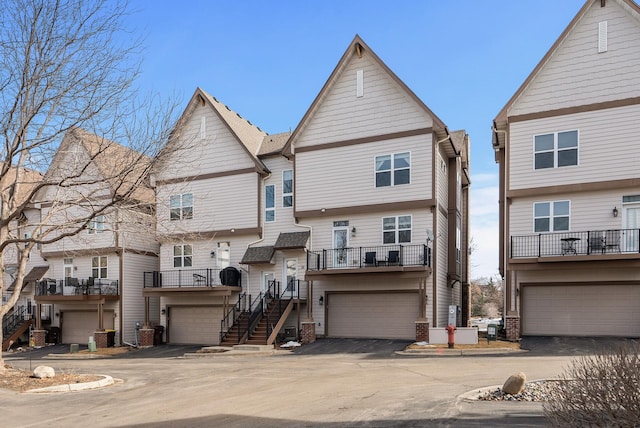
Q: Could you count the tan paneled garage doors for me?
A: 4